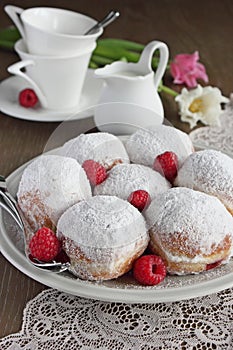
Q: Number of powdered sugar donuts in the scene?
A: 7